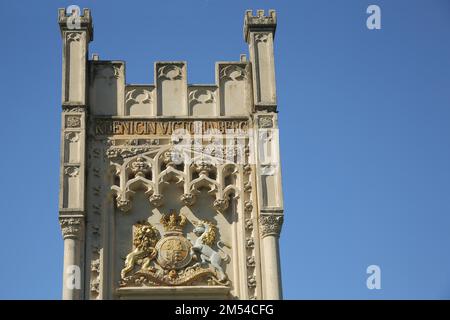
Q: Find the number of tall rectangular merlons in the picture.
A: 3